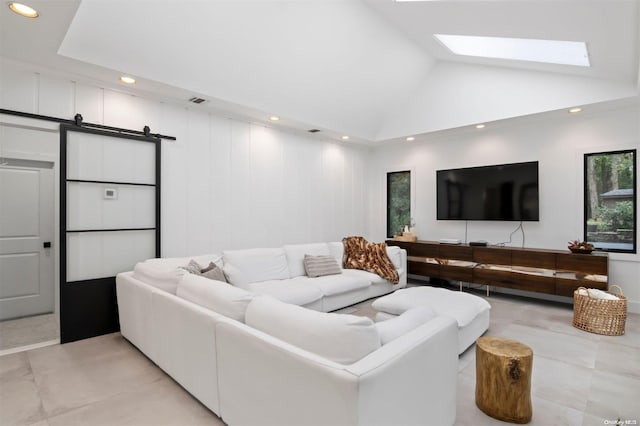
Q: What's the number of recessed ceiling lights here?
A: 7